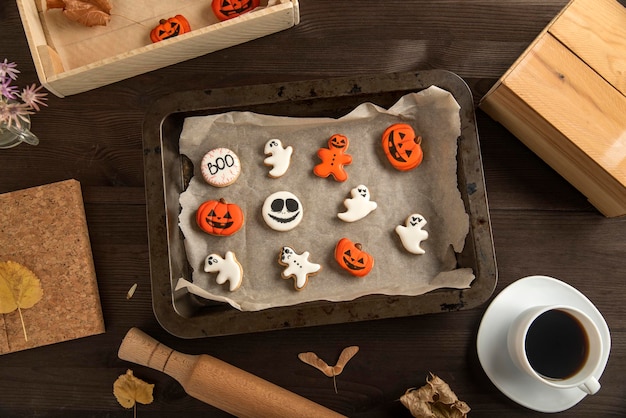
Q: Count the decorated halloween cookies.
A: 13